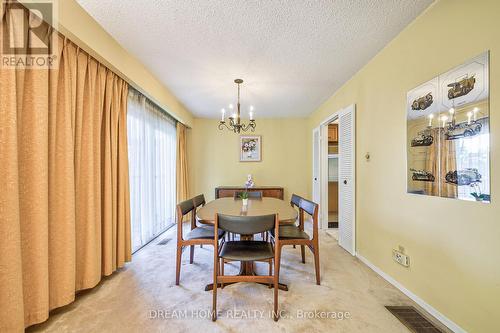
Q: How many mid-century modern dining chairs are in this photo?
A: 6